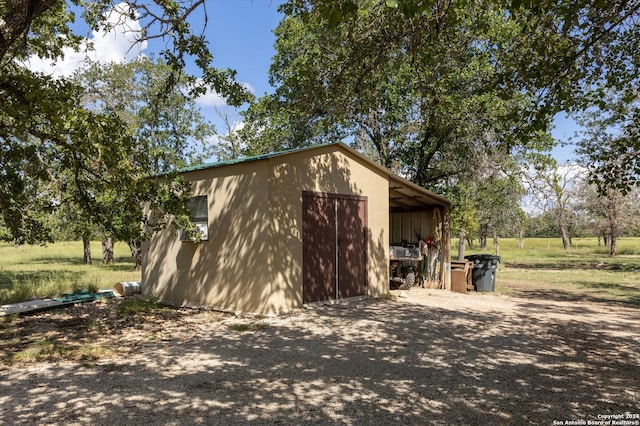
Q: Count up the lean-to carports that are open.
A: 1